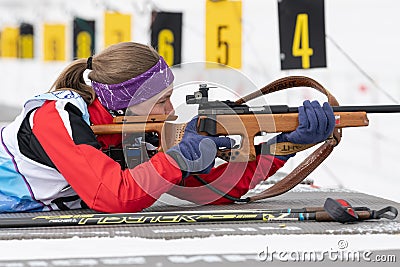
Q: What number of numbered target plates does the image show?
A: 8